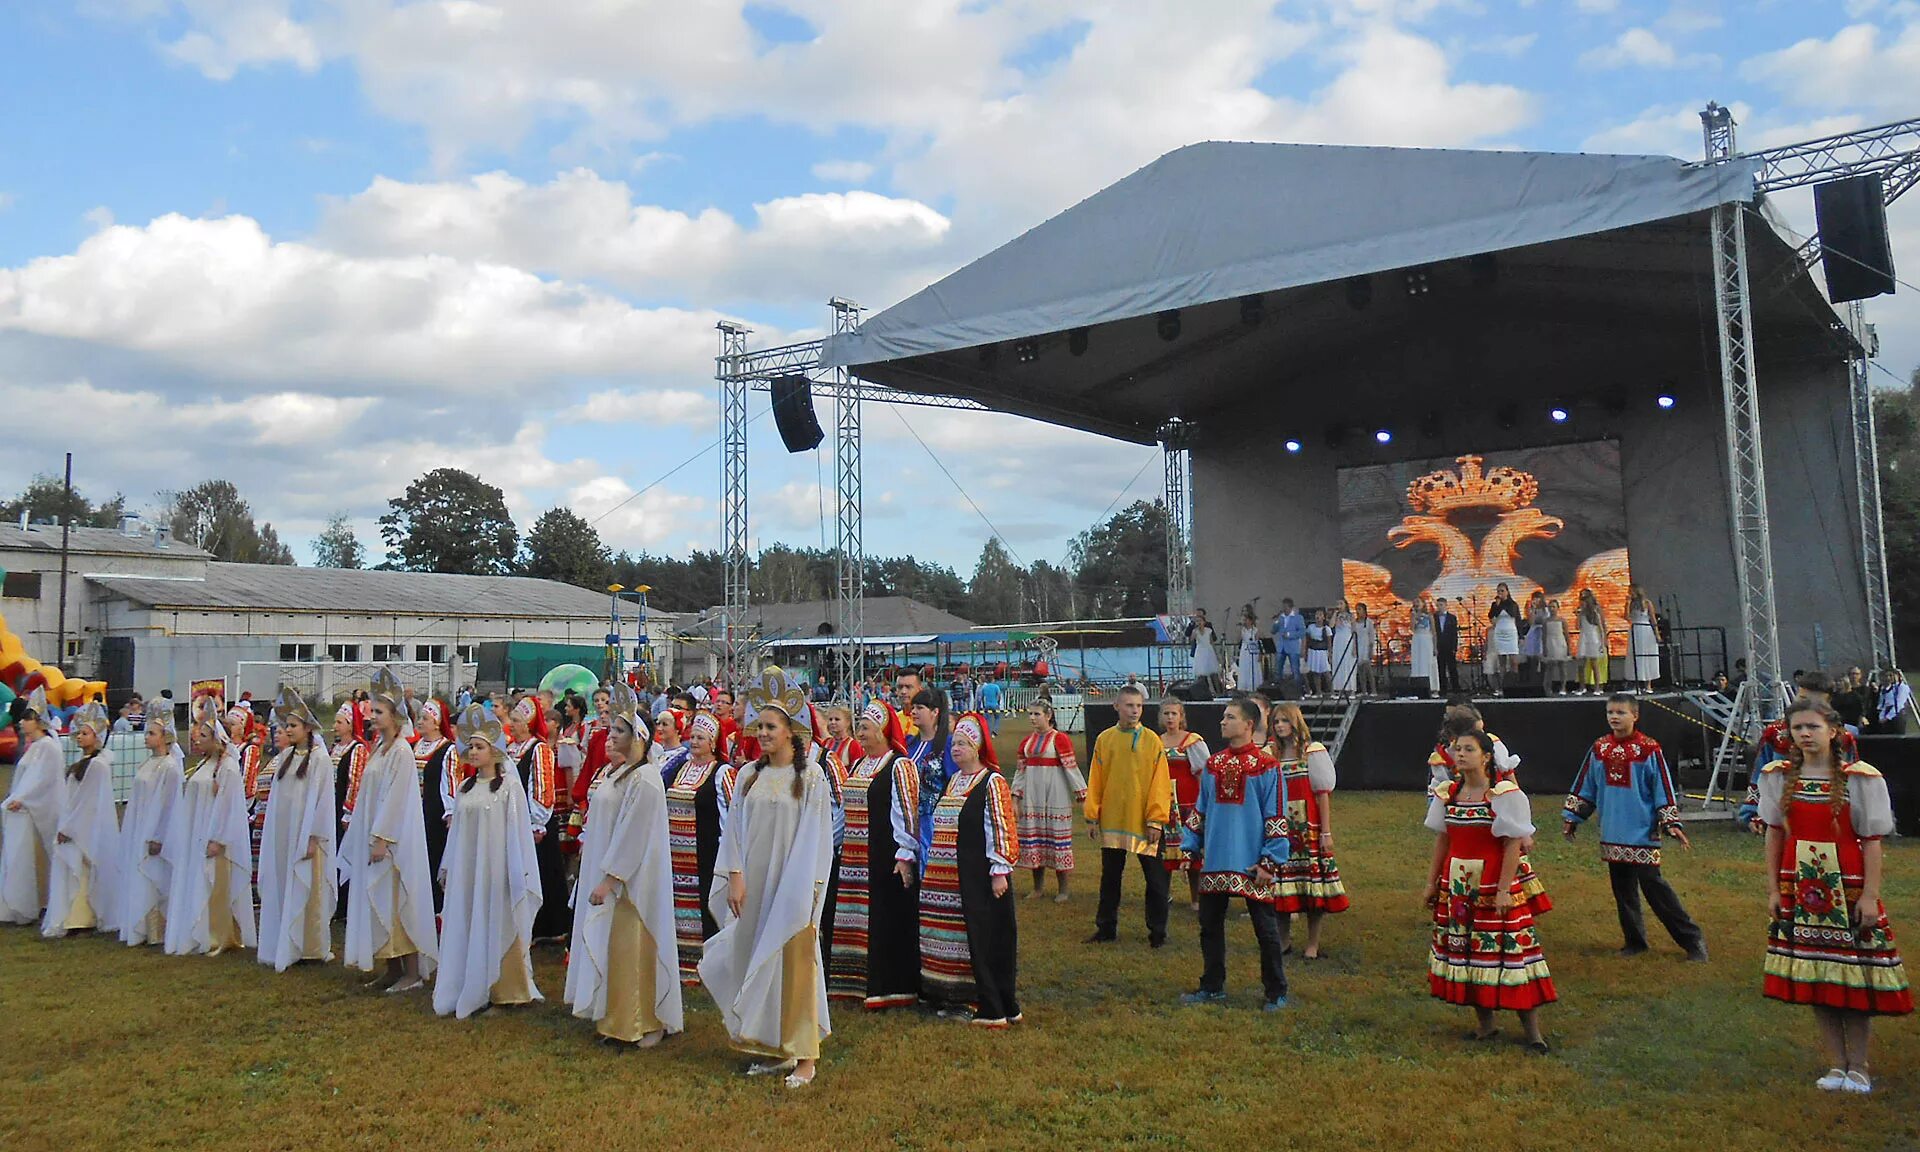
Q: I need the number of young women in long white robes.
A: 9